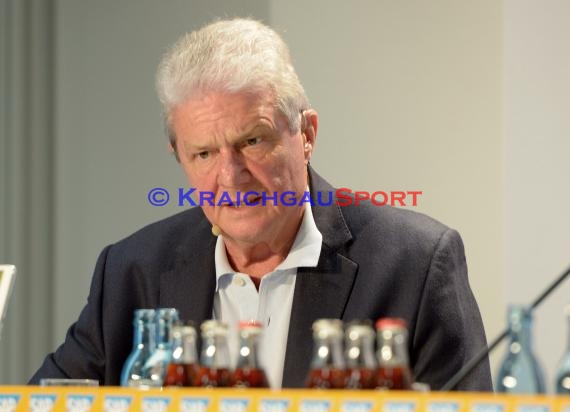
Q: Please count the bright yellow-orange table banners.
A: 1